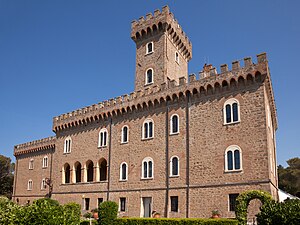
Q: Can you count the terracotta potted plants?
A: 3